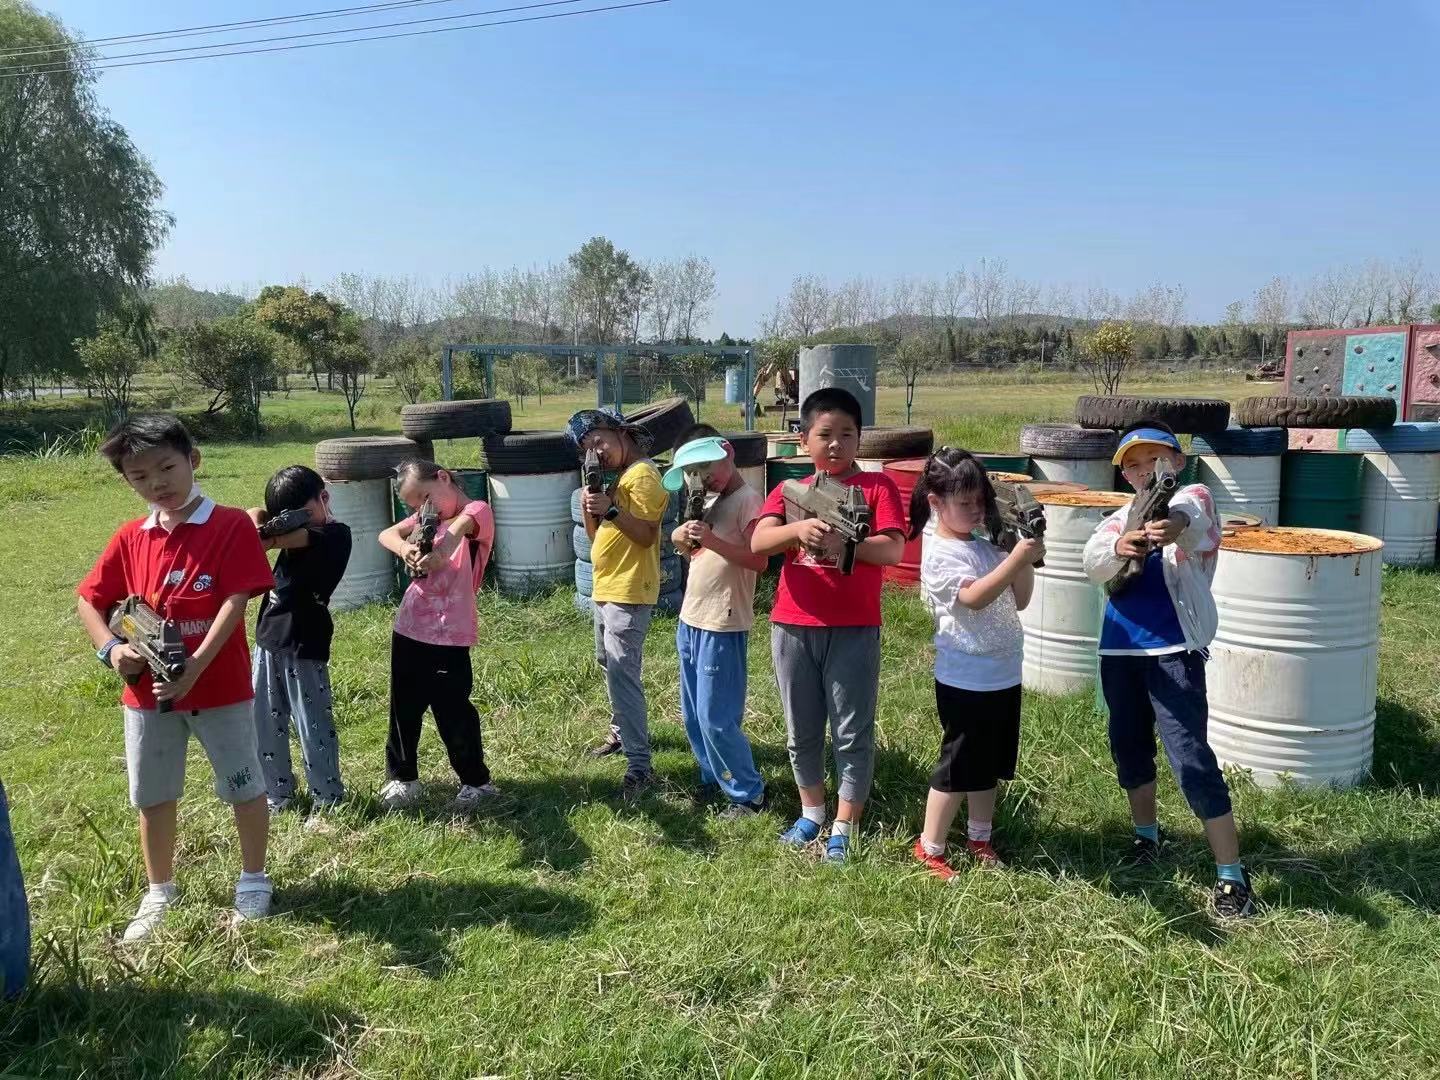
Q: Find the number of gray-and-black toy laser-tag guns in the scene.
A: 8